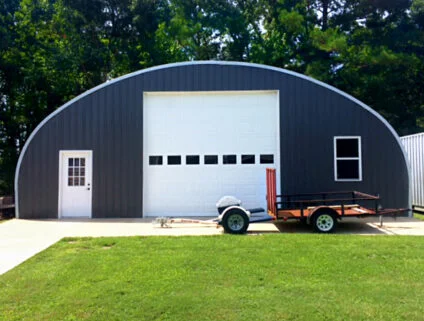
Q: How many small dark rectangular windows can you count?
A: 7